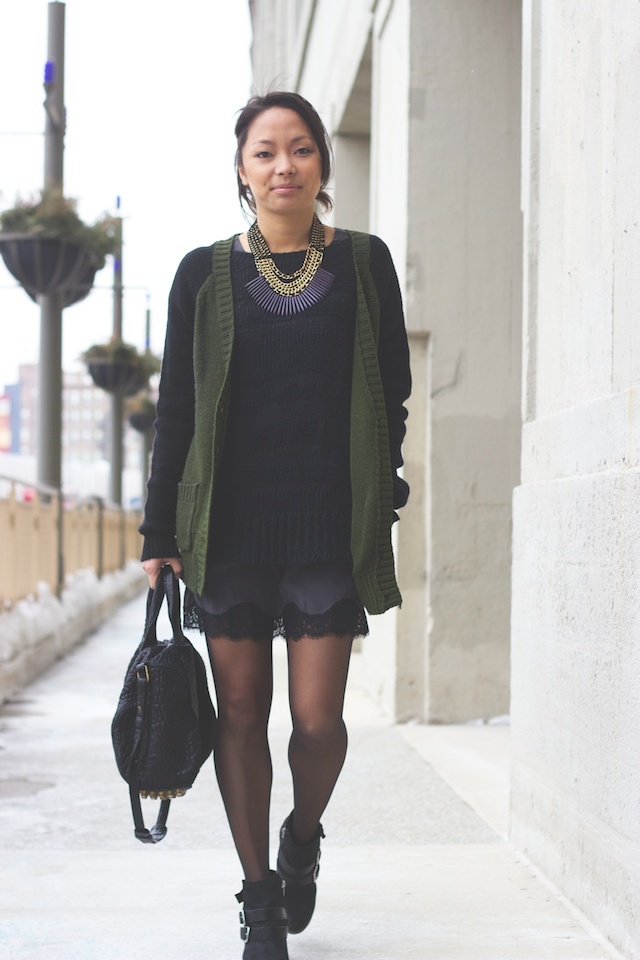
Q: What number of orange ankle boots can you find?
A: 0